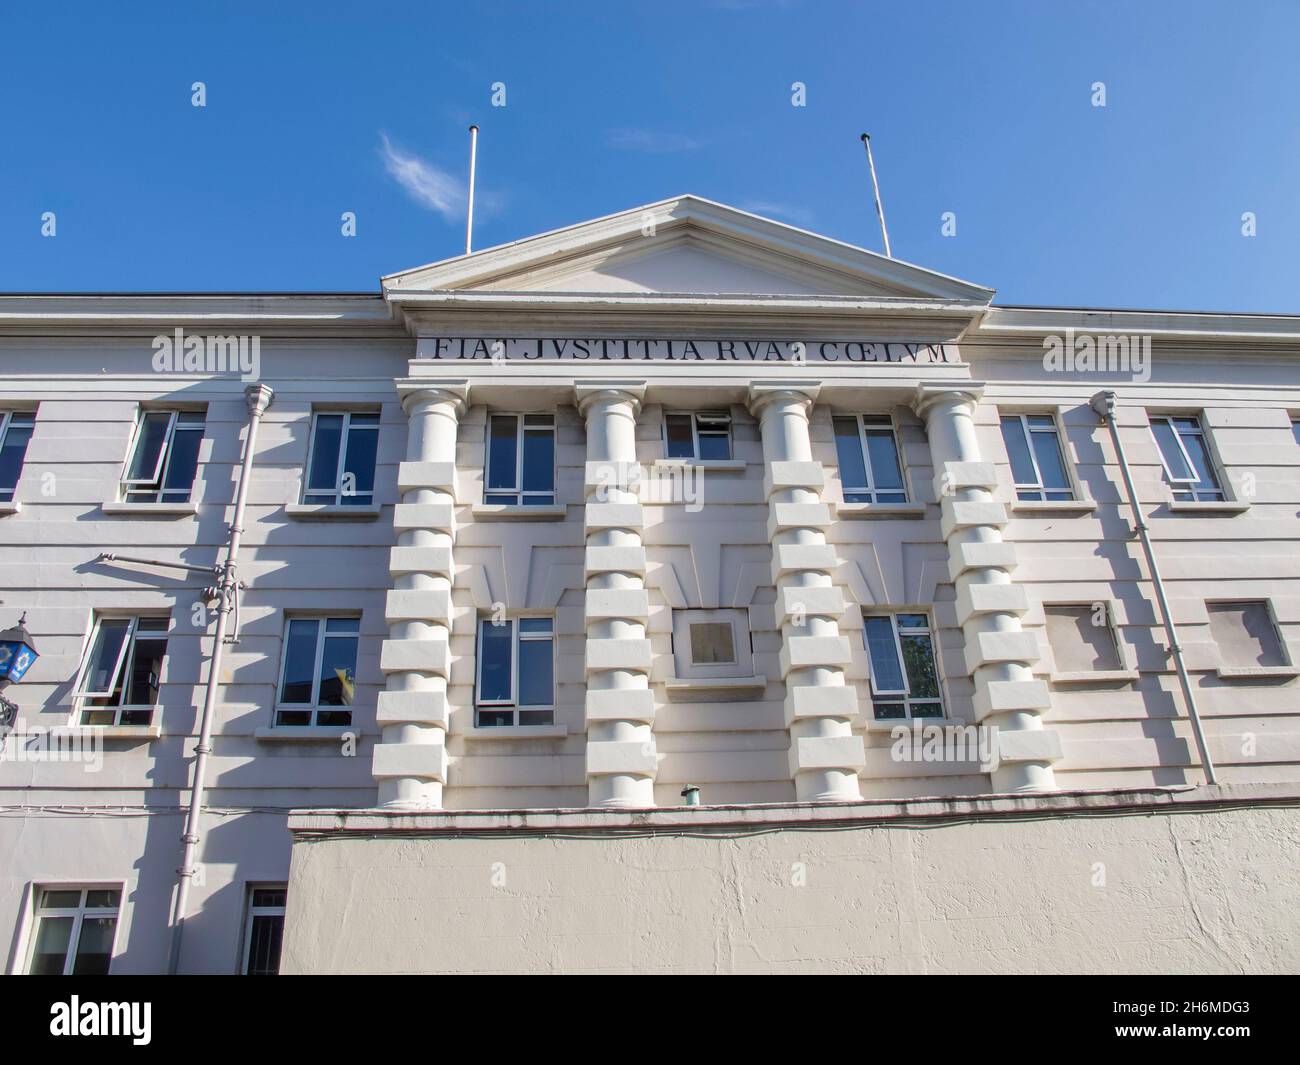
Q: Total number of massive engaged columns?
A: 4